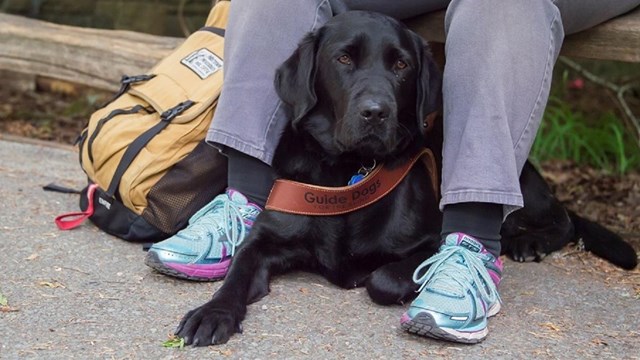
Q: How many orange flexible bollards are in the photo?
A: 0